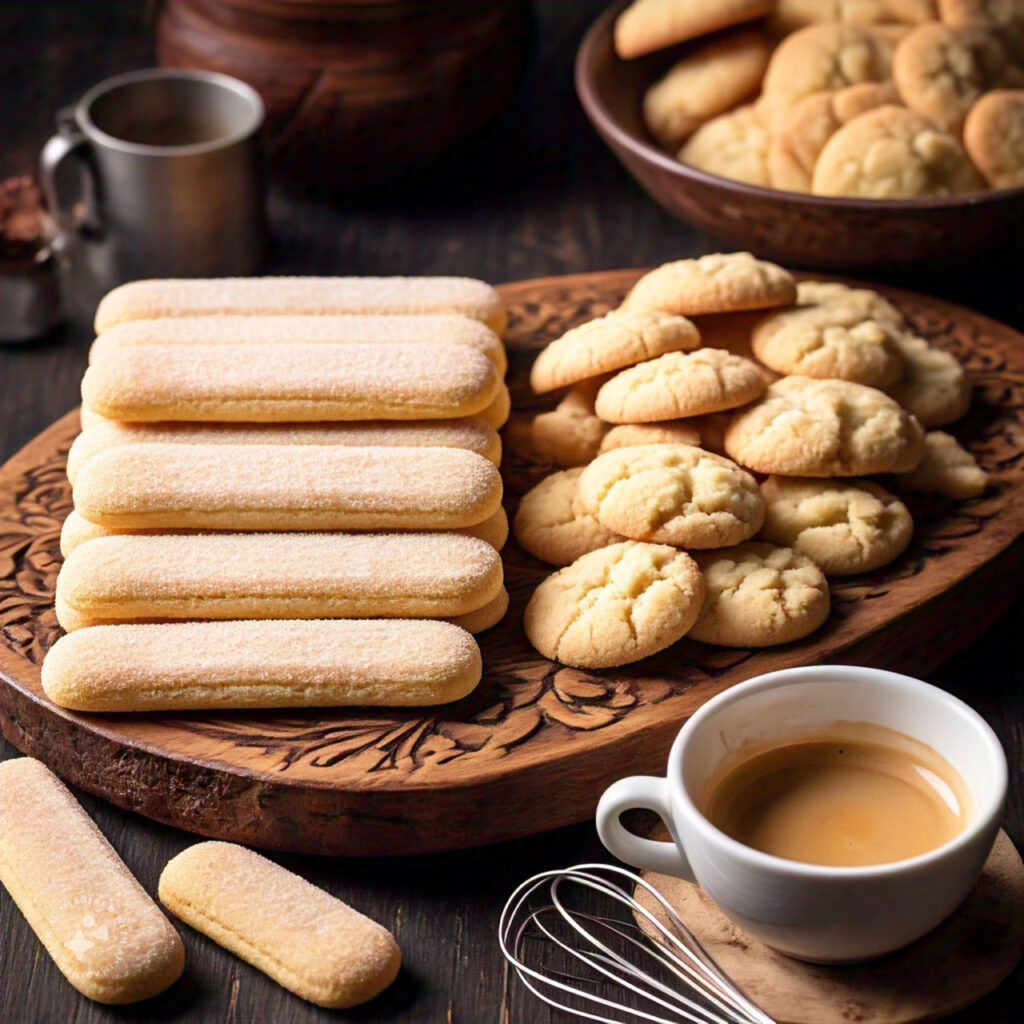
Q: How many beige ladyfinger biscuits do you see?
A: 12